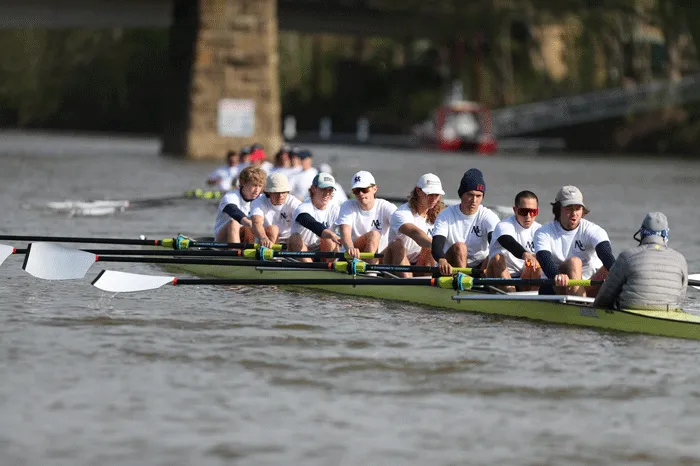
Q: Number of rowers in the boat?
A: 8